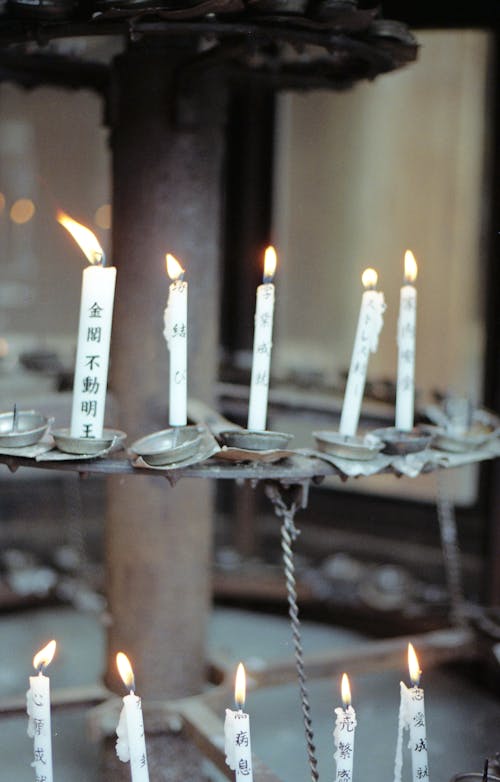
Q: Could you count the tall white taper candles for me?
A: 10